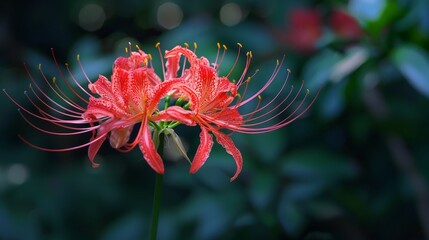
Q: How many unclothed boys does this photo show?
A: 0